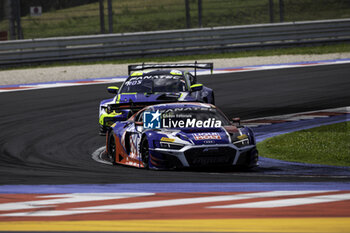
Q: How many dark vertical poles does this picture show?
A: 8